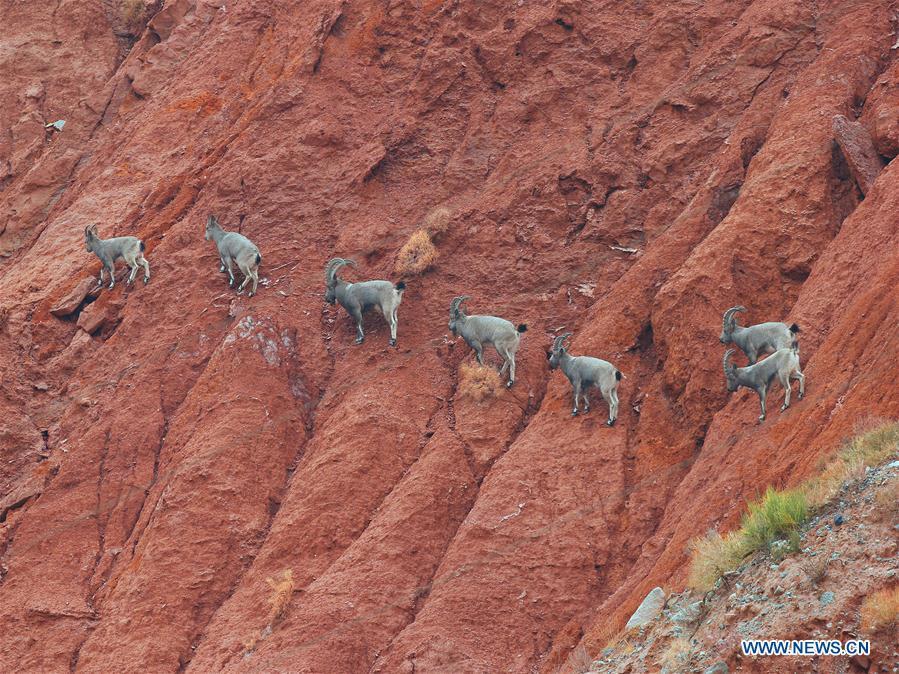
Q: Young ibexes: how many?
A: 2